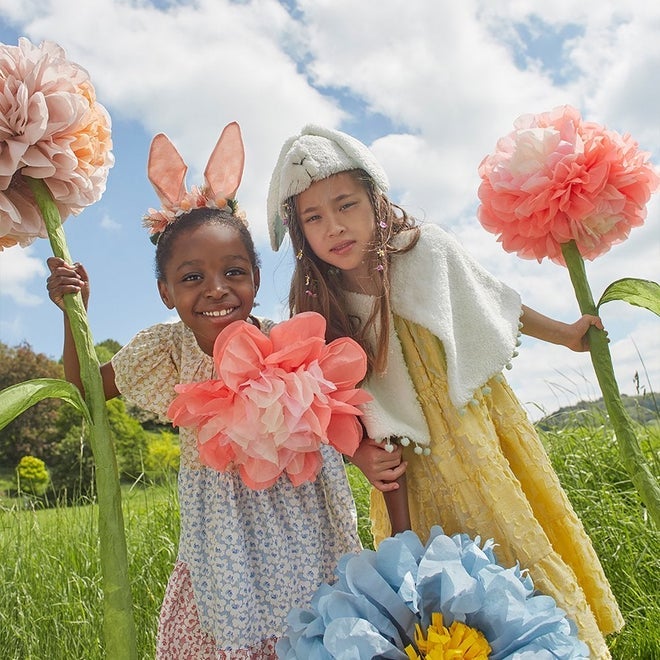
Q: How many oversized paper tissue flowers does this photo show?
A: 4